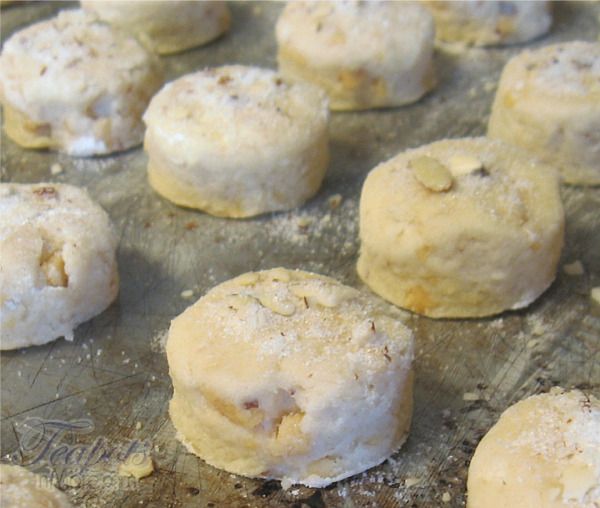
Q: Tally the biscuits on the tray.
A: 11